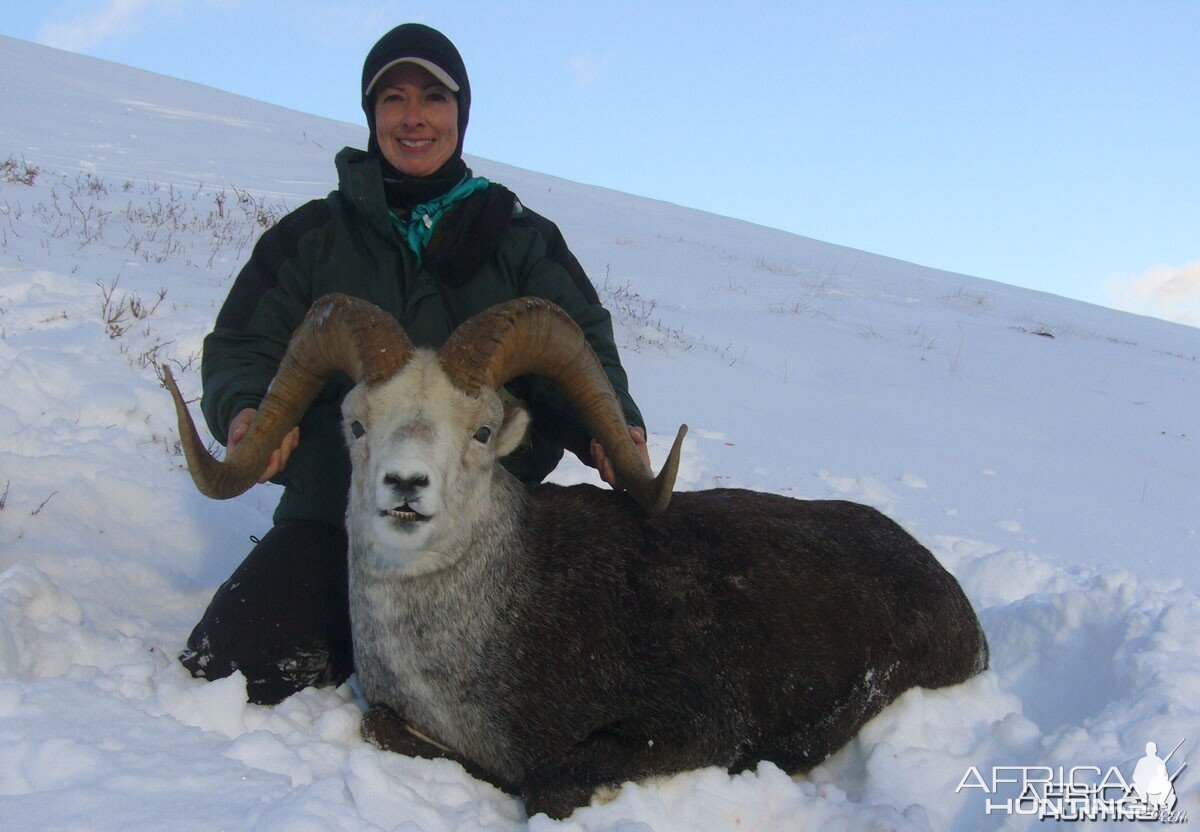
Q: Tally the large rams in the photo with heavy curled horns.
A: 1